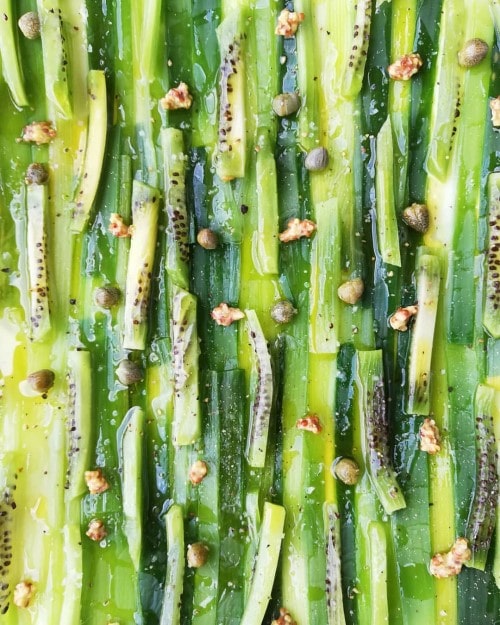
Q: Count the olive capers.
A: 14